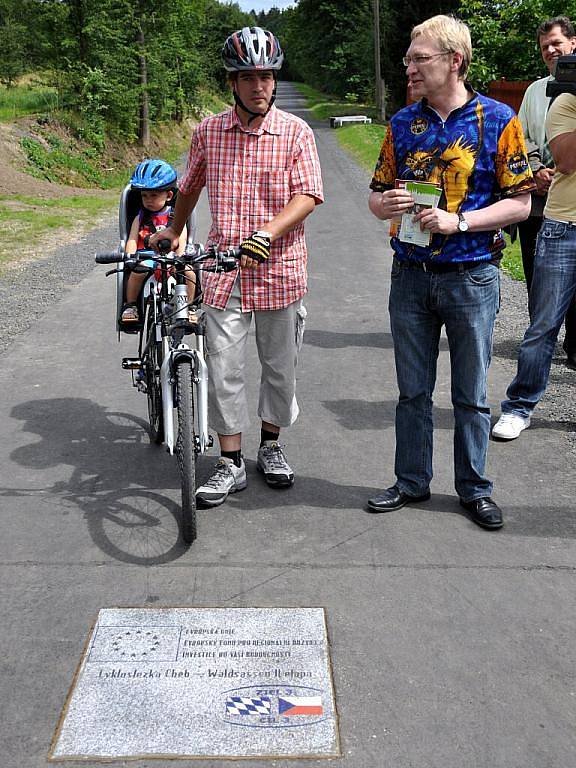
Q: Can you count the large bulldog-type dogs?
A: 0